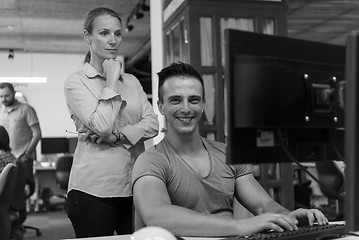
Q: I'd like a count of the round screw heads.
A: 4